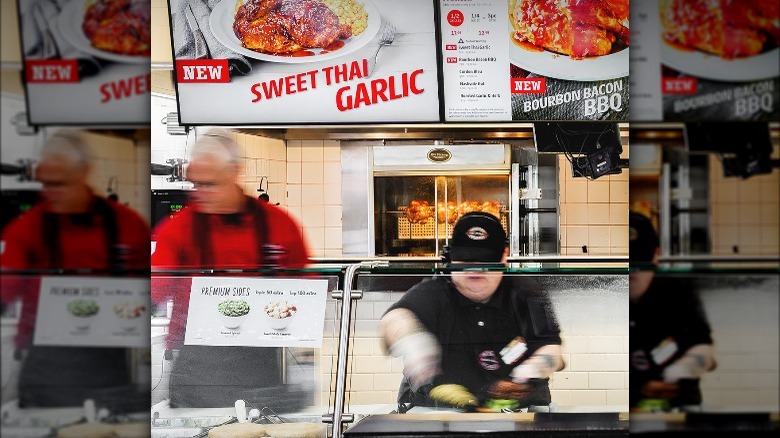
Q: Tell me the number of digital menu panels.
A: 2